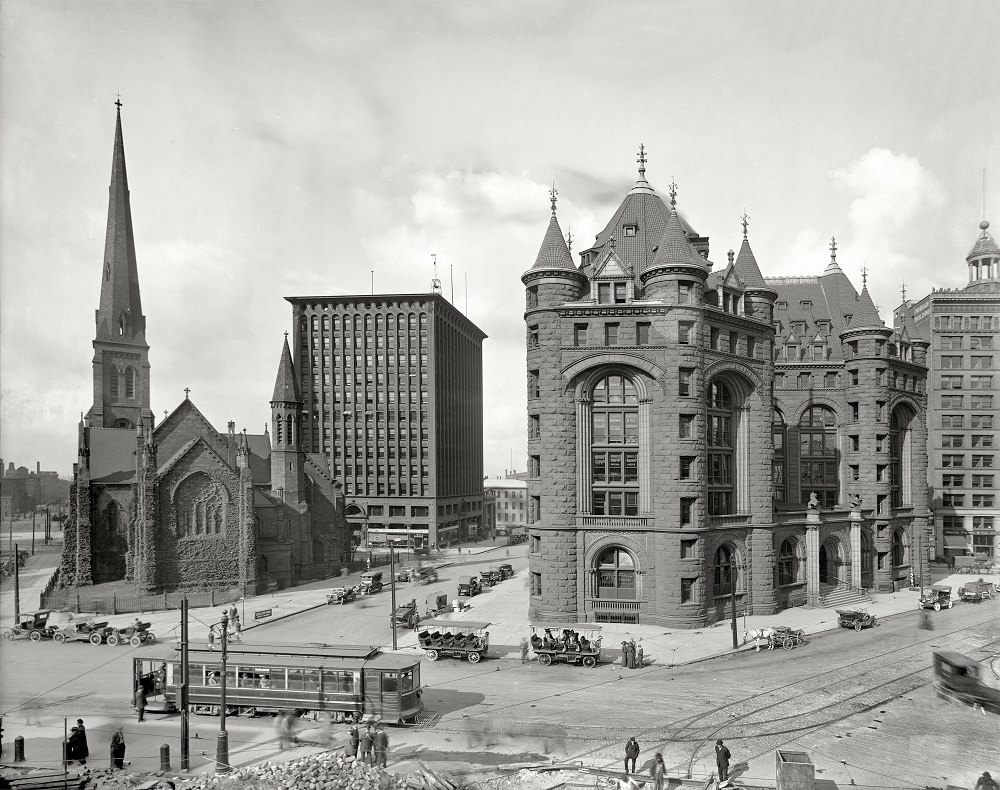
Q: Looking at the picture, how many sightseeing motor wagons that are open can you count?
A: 2